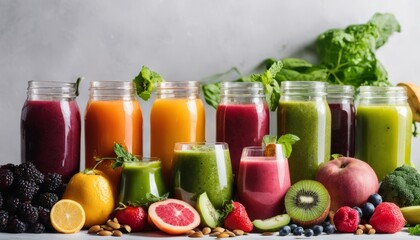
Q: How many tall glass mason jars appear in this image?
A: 7